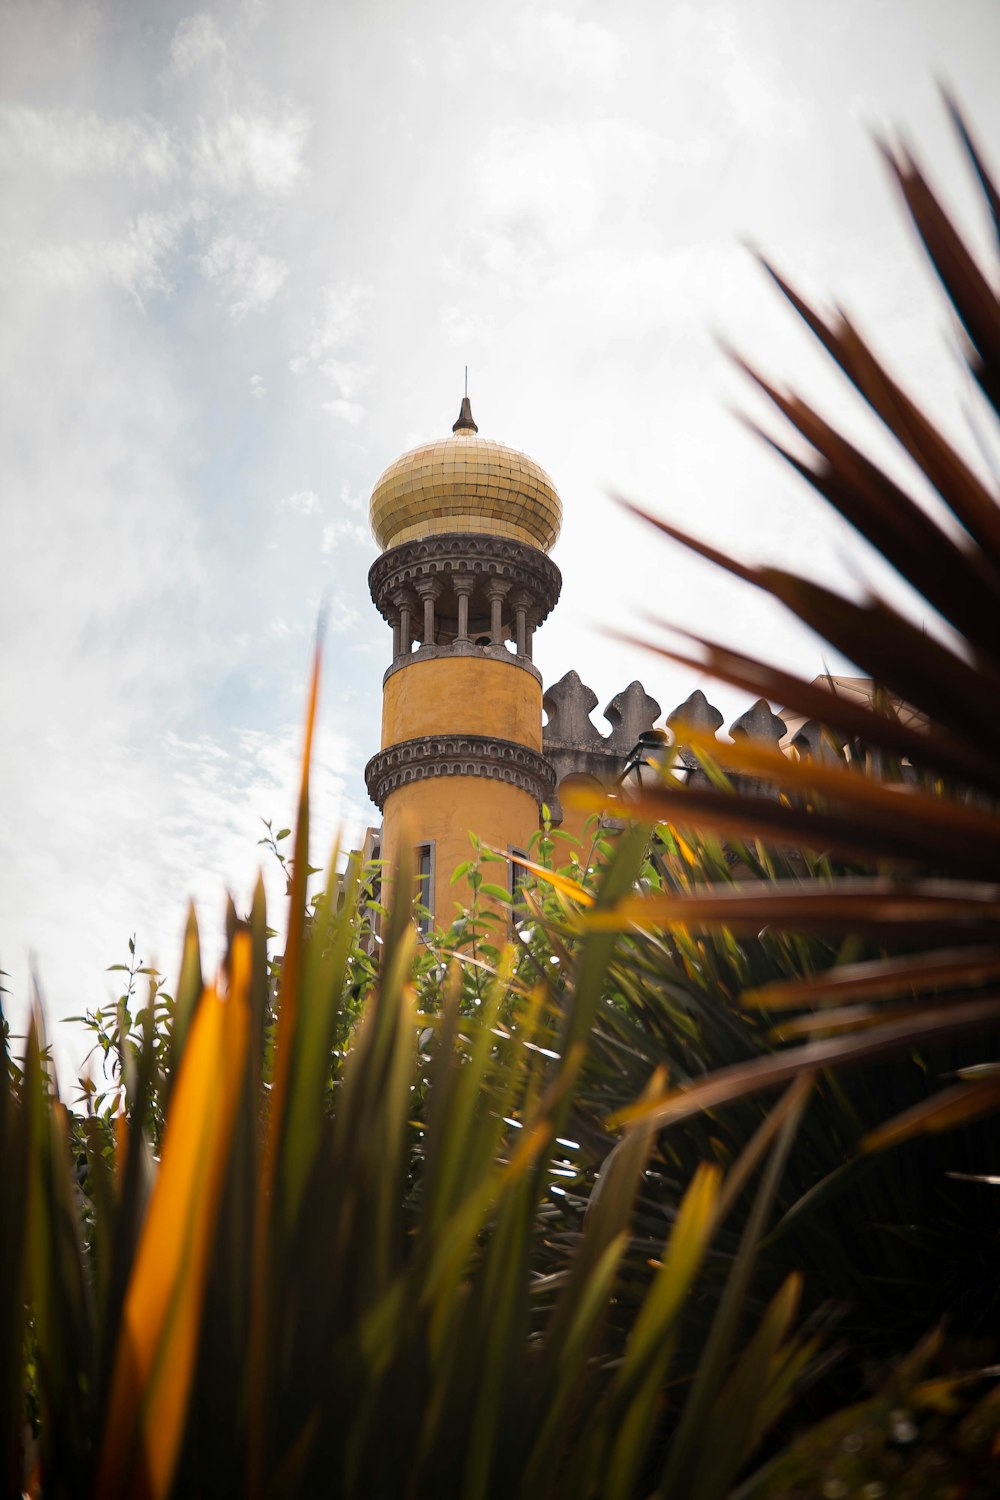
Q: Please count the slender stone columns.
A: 7